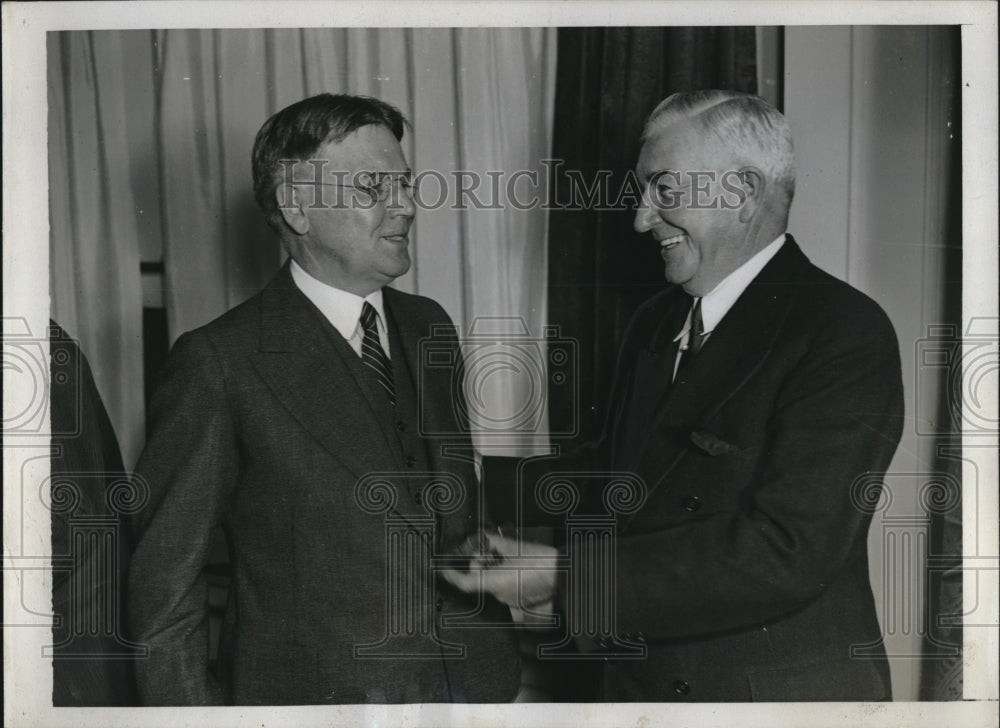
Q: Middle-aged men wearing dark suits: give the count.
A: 2